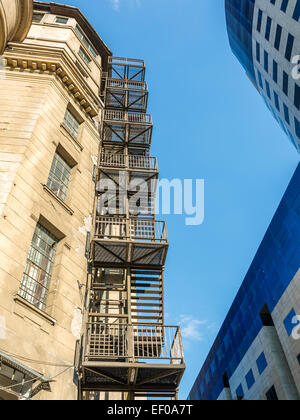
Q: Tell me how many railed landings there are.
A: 6